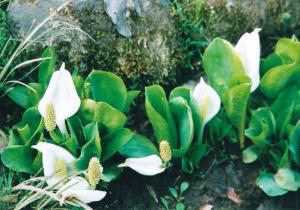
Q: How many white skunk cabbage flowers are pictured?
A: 6